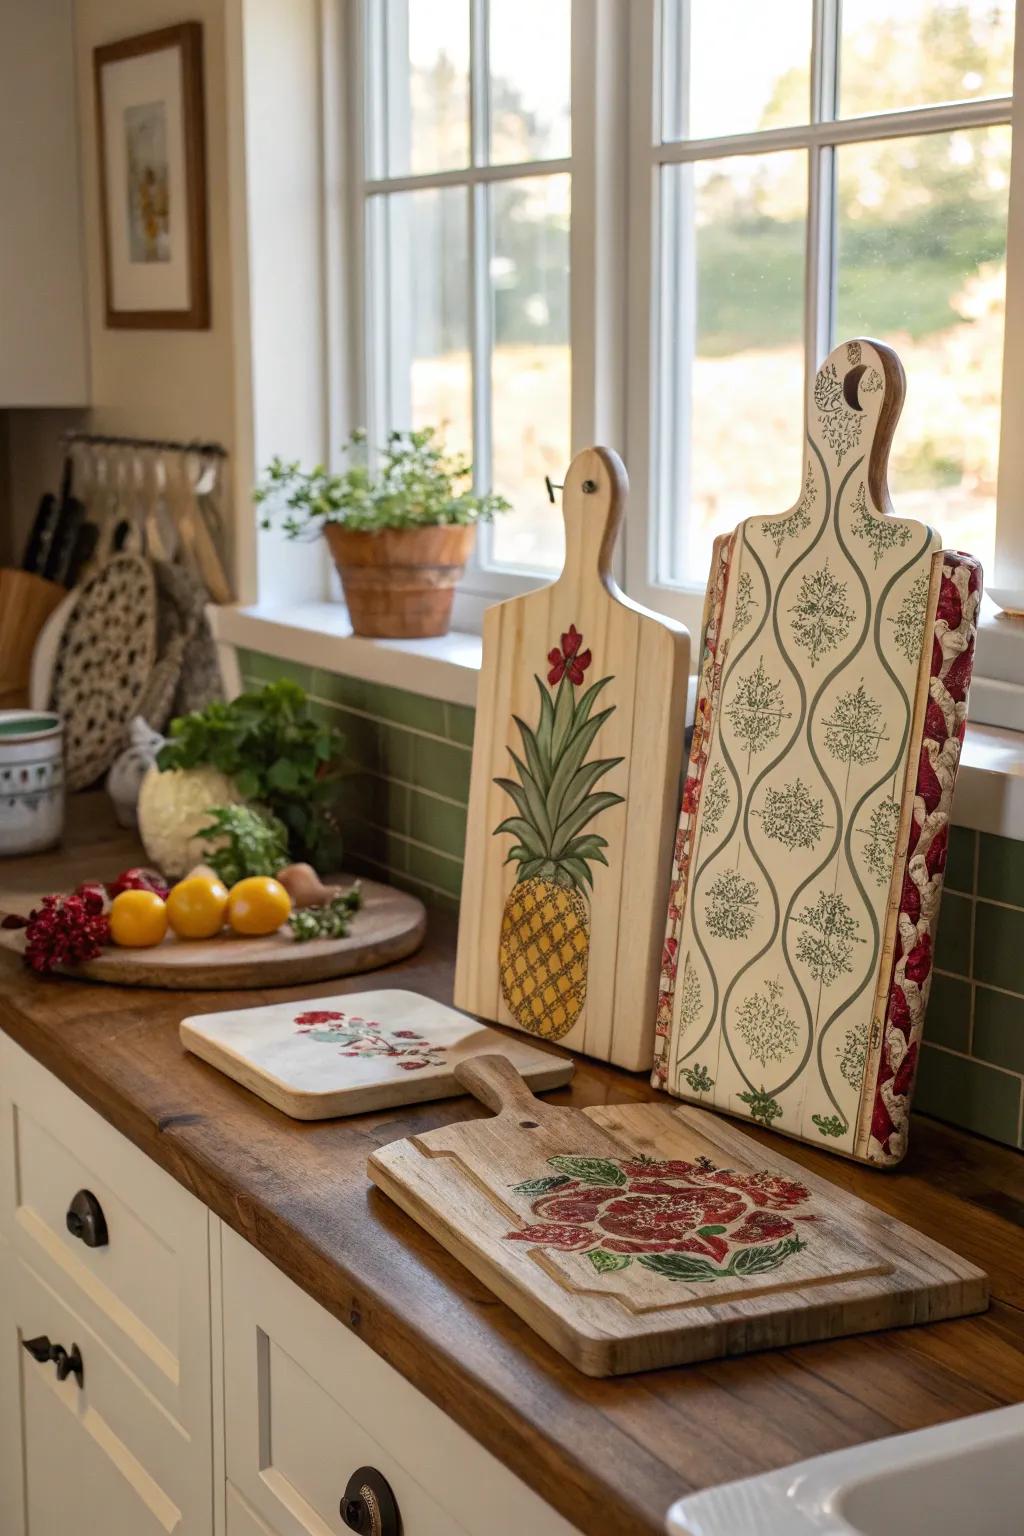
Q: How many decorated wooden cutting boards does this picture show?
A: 4